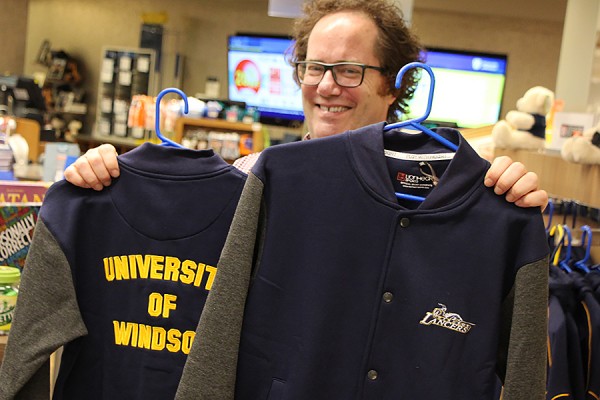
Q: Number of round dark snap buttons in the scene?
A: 3